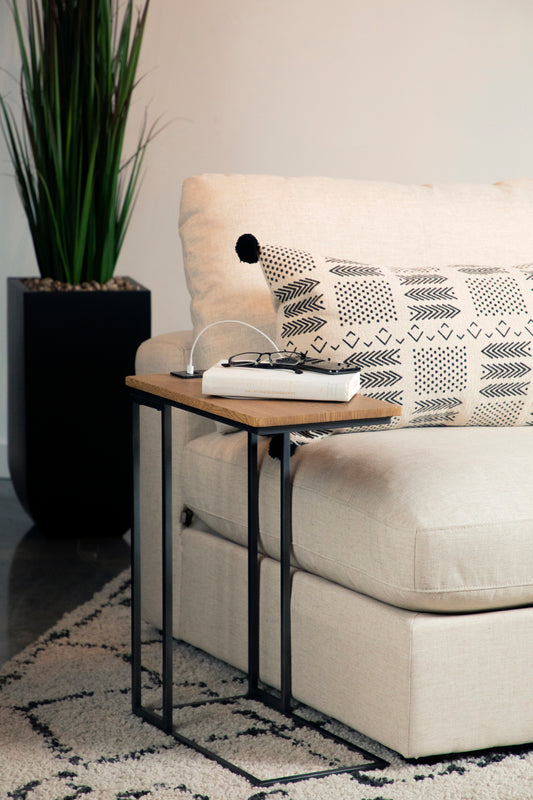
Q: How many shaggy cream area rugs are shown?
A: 1